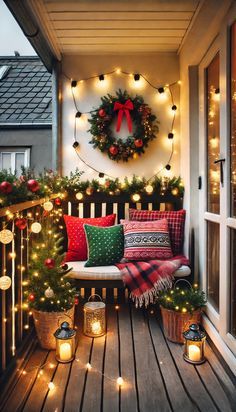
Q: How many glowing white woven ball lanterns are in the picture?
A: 4